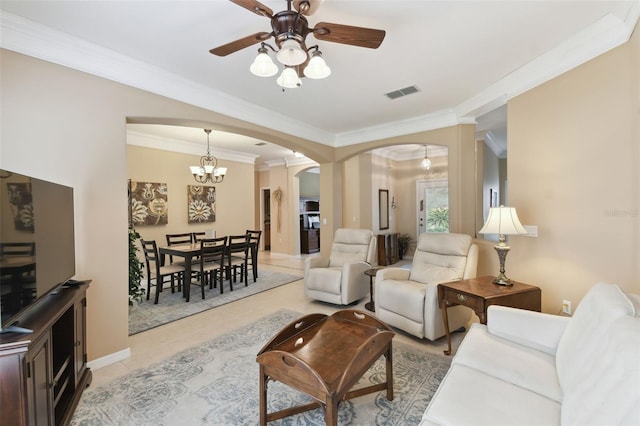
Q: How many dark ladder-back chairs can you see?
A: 6